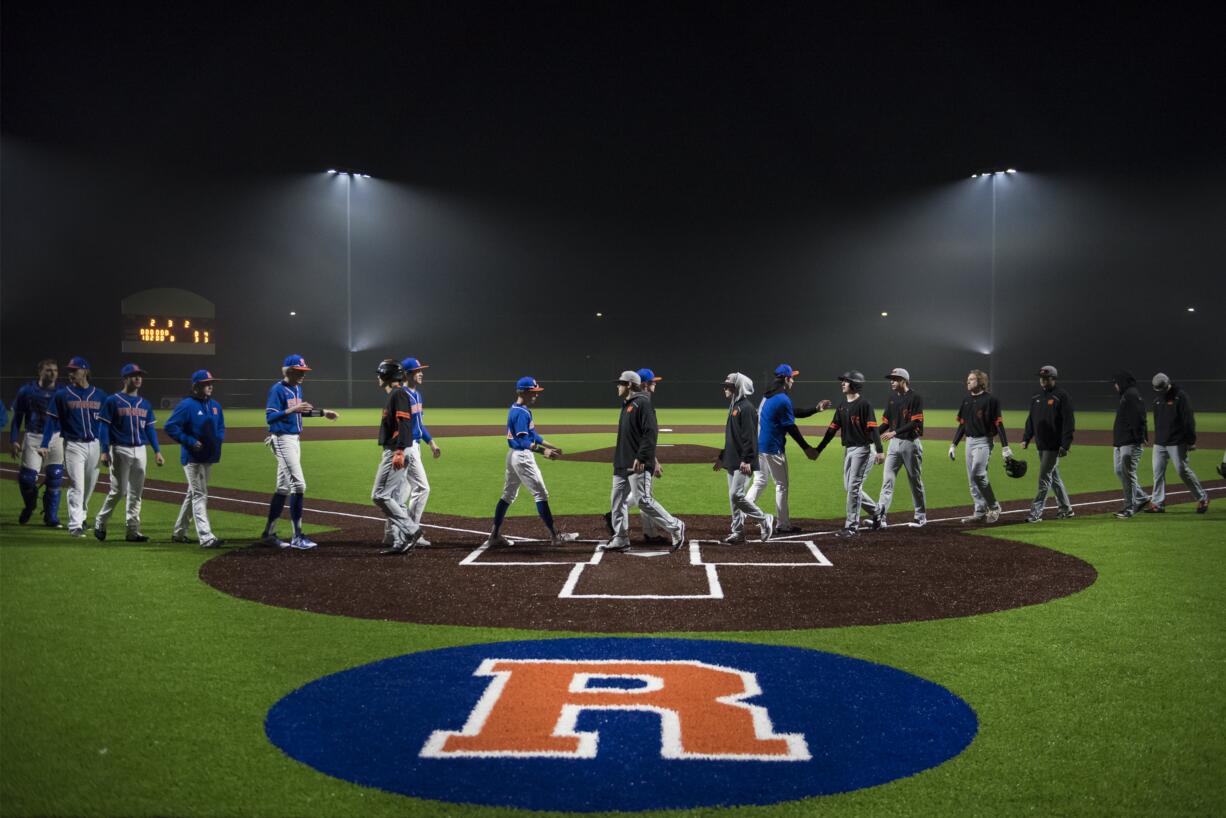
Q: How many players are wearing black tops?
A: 9